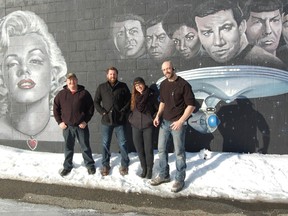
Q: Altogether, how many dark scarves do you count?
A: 1